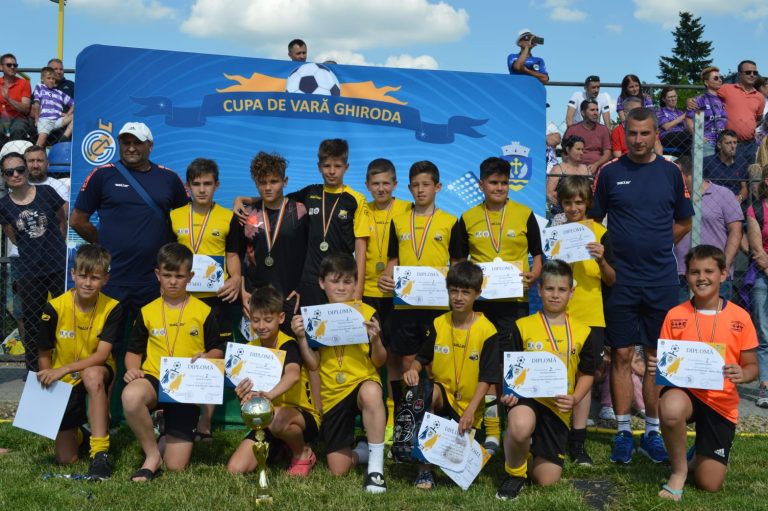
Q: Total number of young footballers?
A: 14